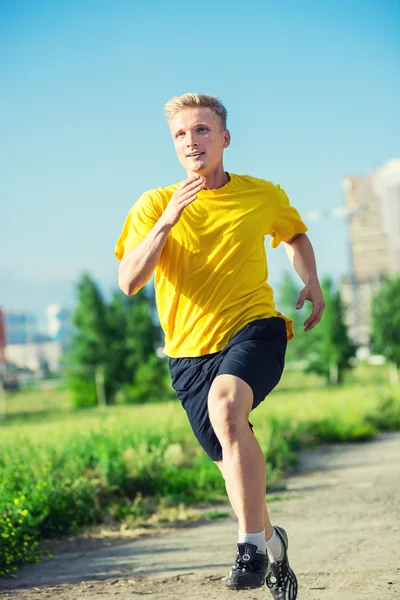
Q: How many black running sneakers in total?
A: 2